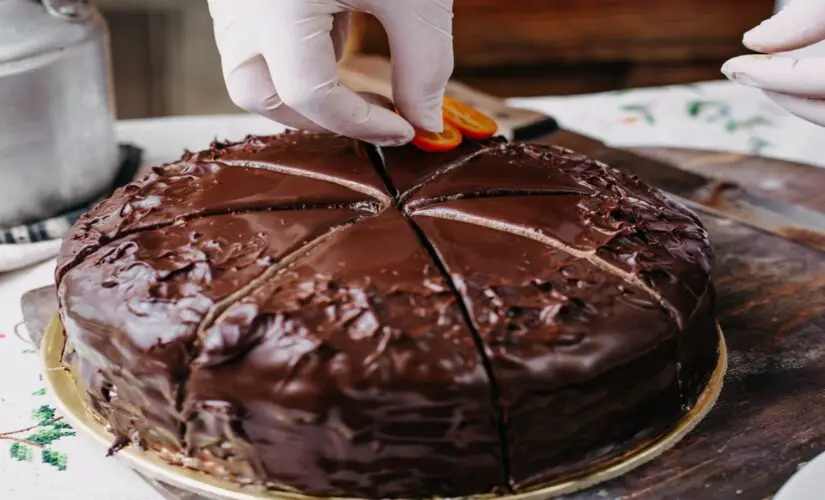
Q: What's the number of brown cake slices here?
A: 8